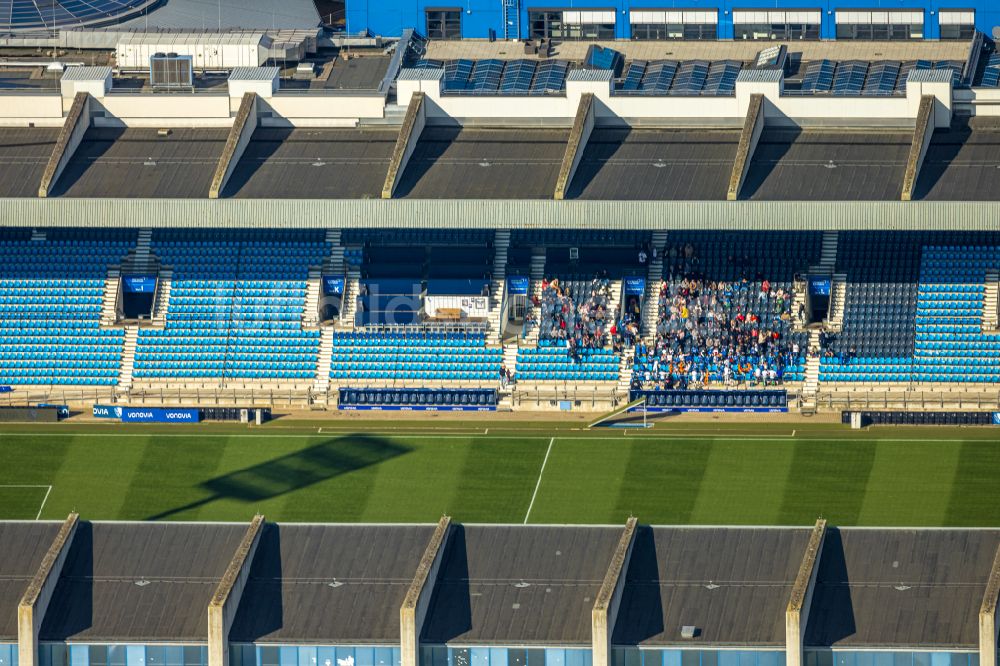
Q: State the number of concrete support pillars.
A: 12